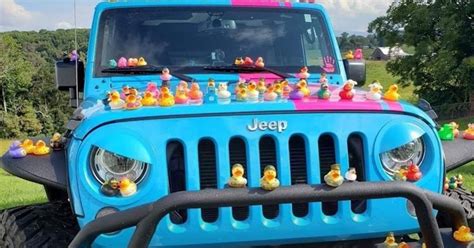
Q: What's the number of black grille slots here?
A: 7